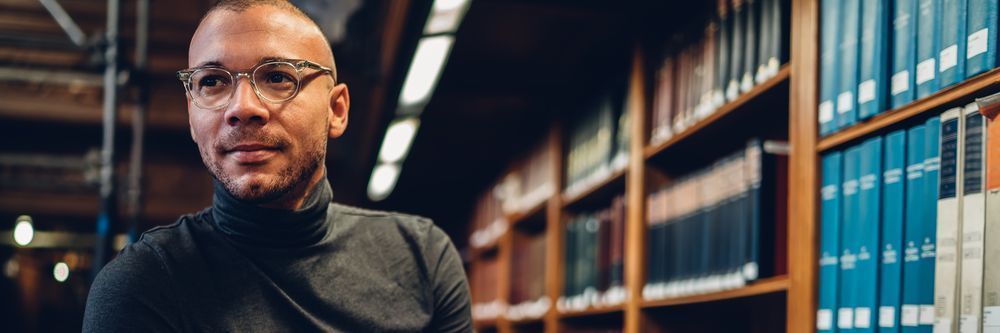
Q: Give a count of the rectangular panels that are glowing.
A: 4